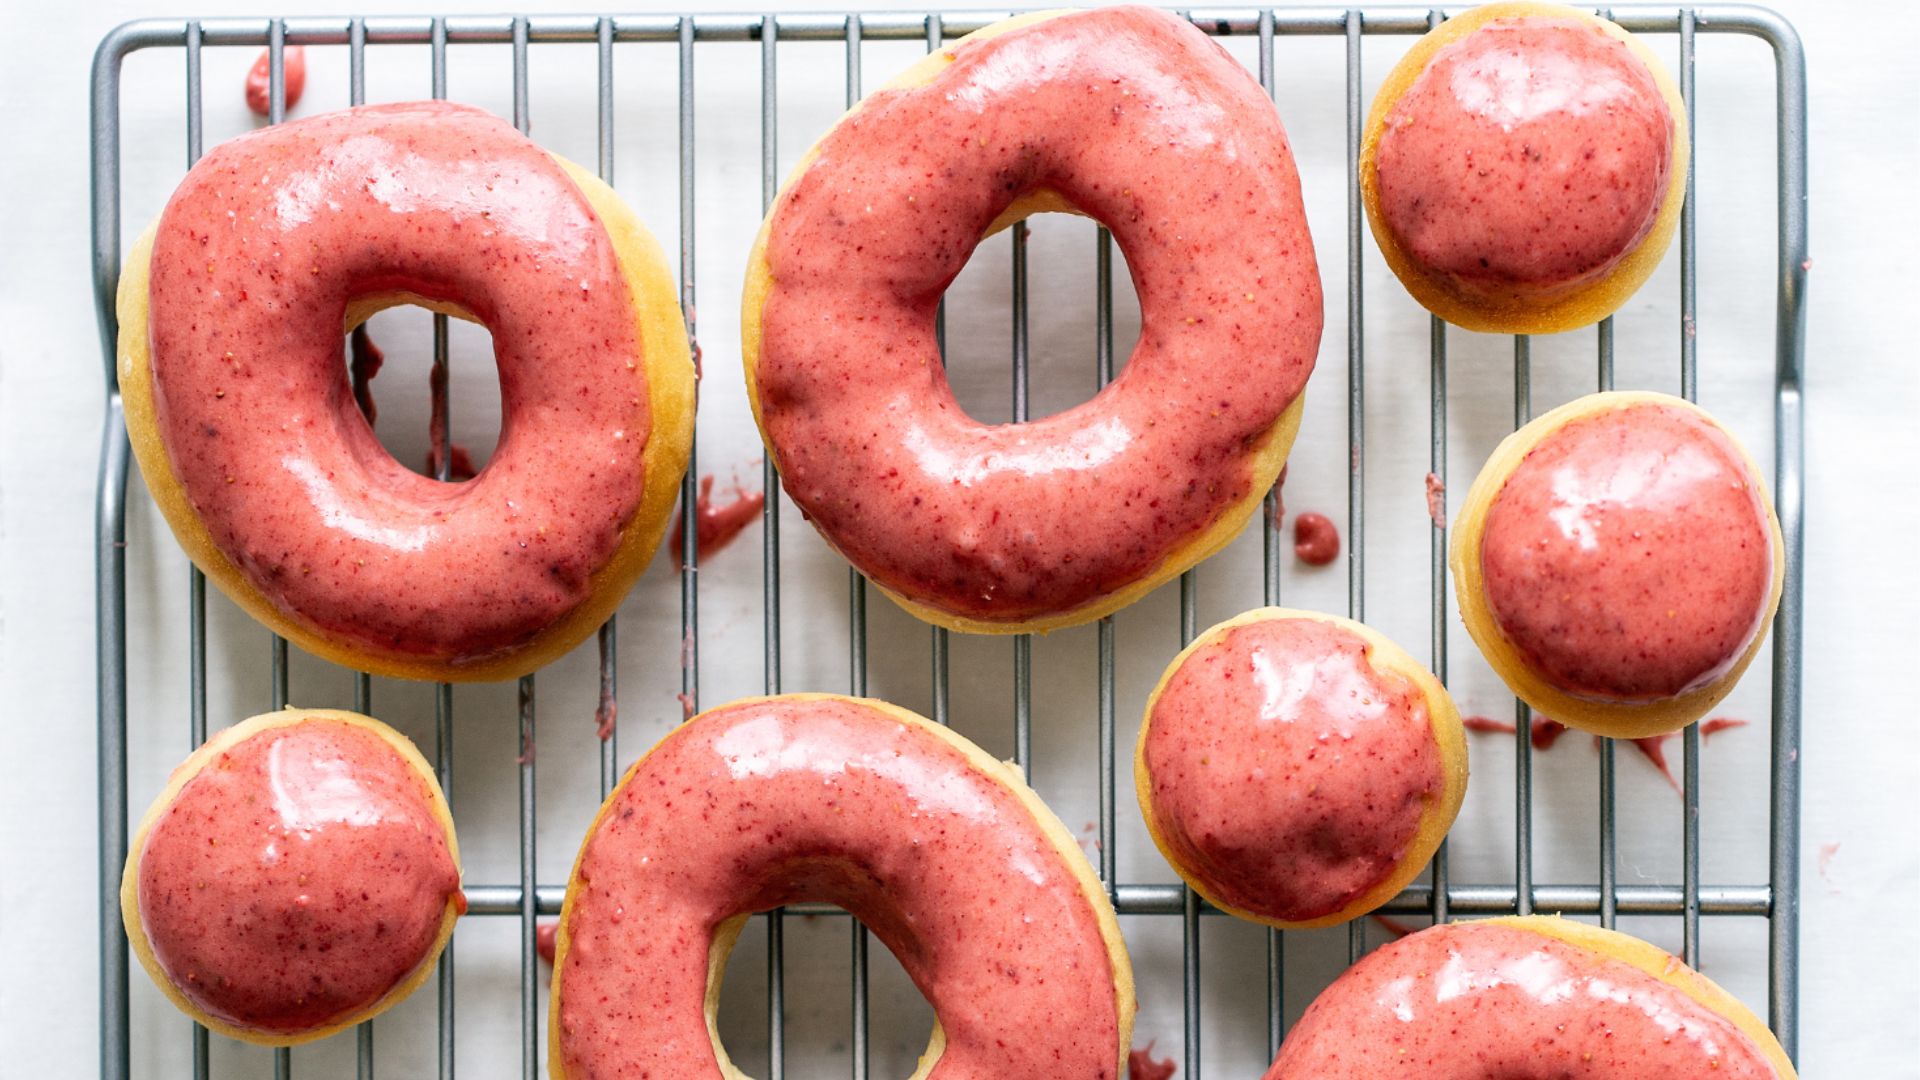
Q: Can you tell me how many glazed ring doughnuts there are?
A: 4